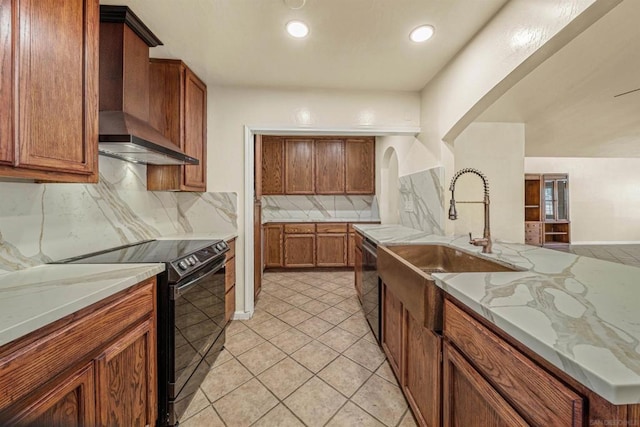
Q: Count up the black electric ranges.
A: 1